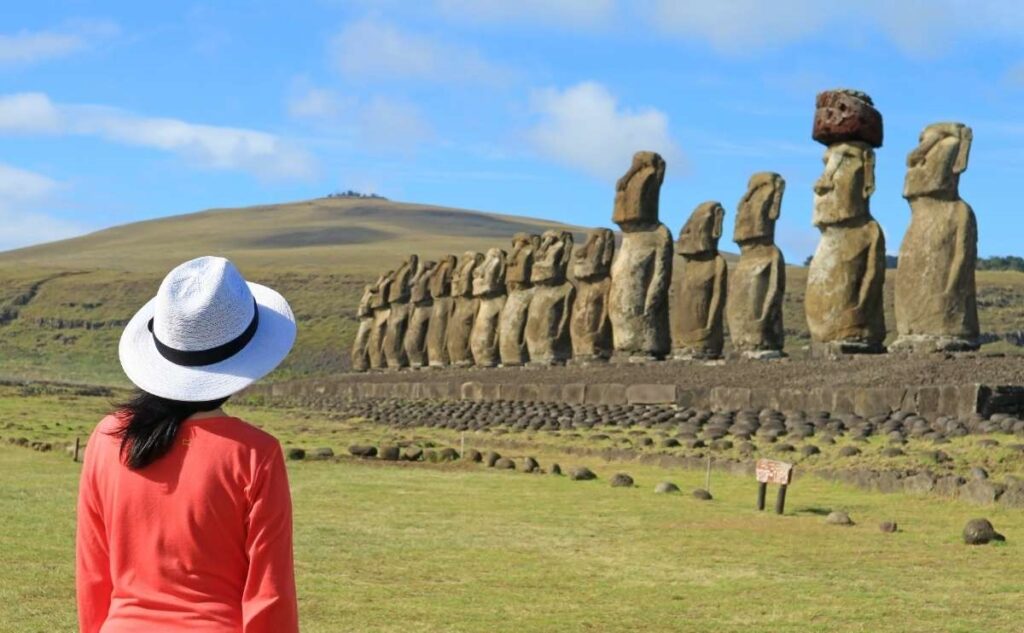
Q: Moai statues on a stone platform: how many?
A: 15